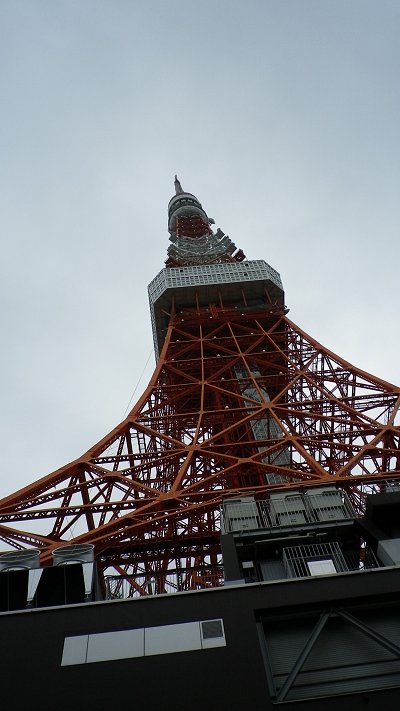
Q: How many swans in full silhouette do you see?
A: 0